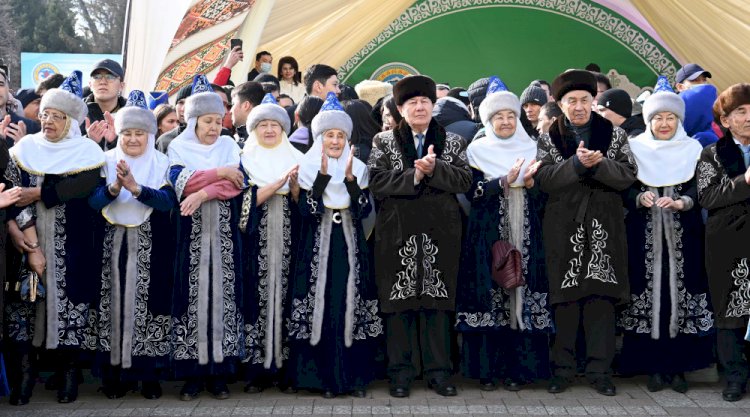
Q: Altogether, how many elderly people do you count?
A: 10